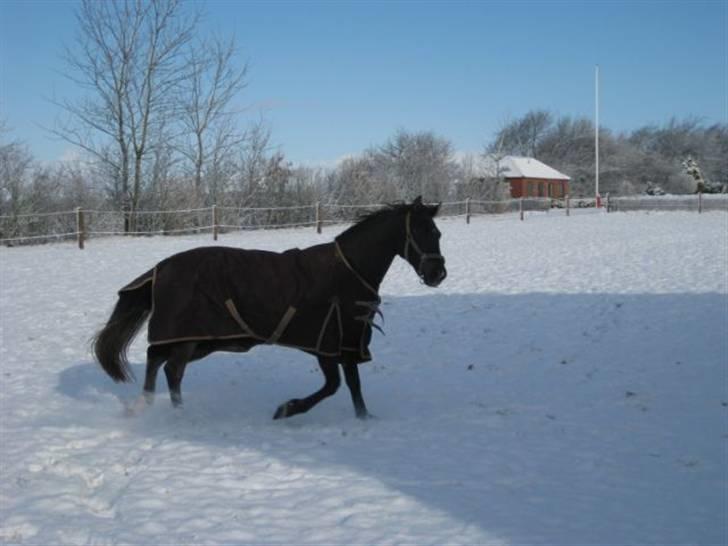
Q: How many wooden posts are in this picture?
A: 8